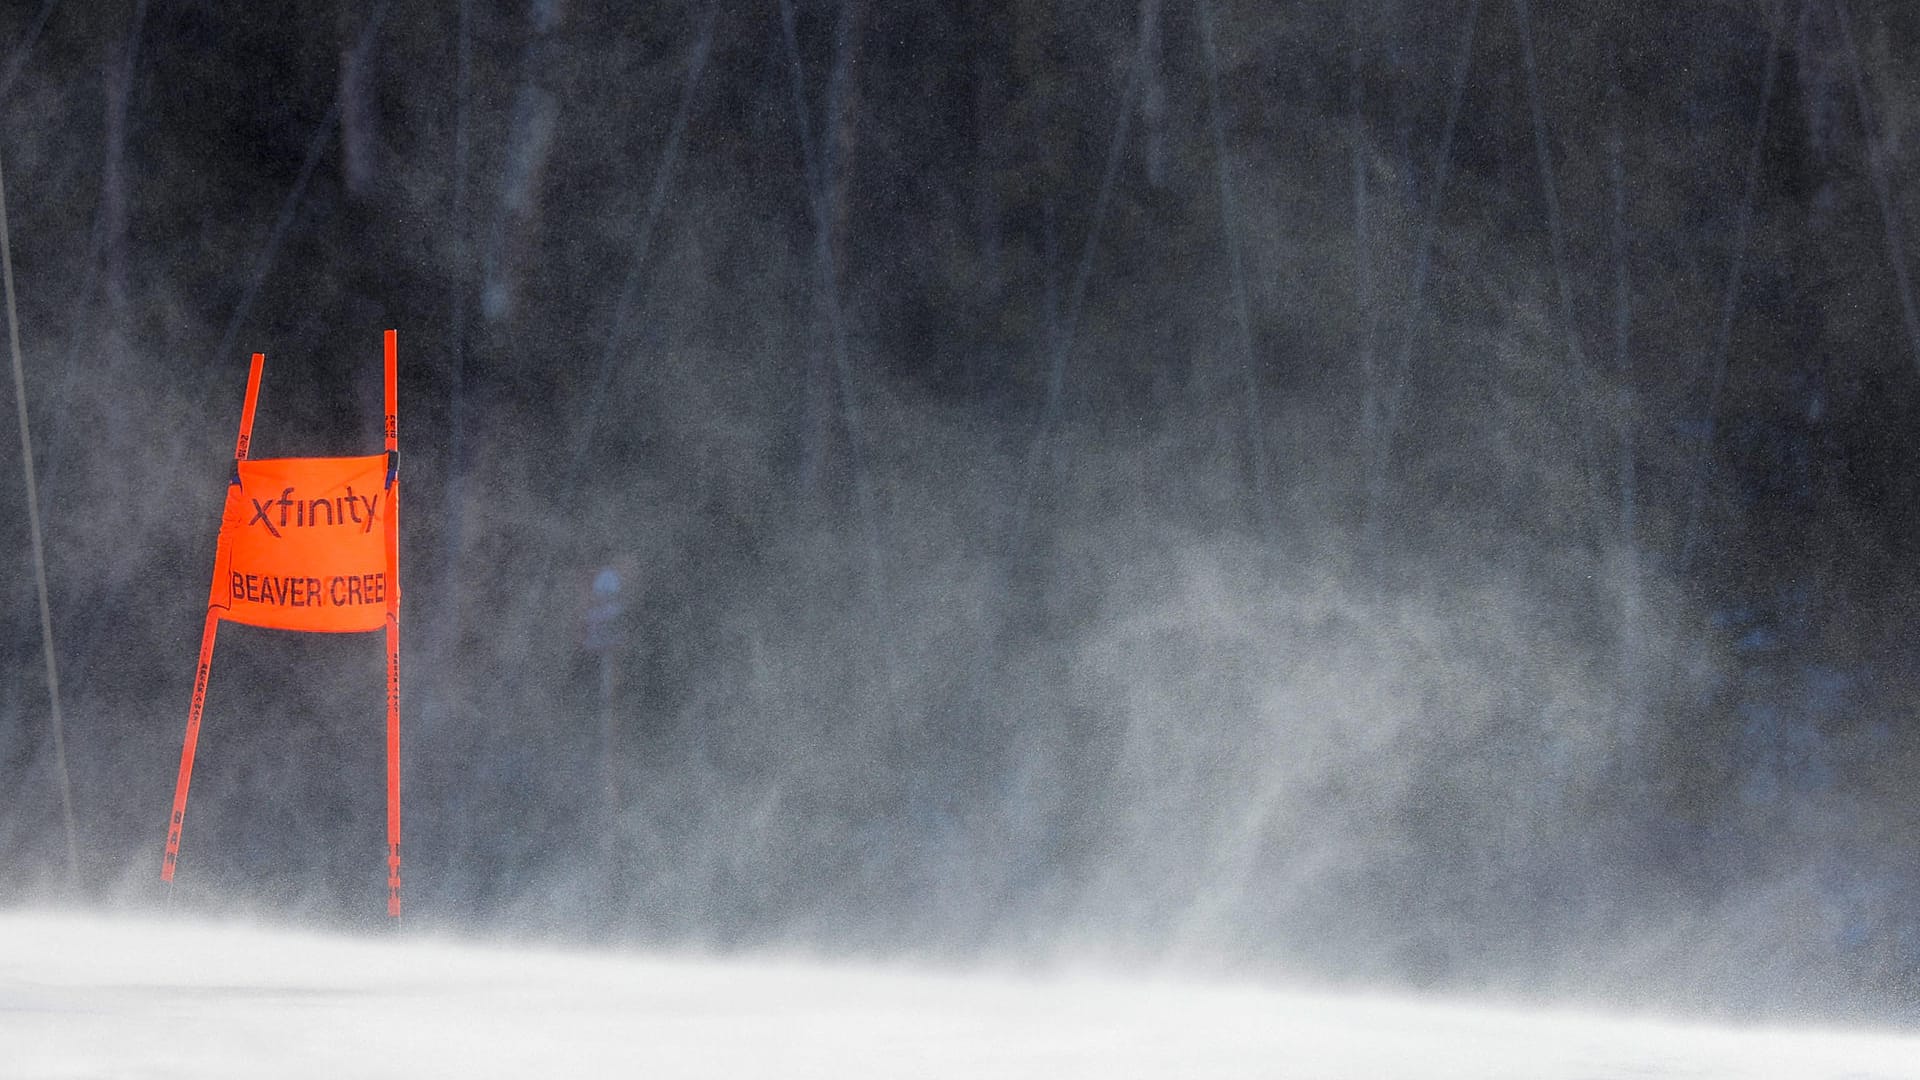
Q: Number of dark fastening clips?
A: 2